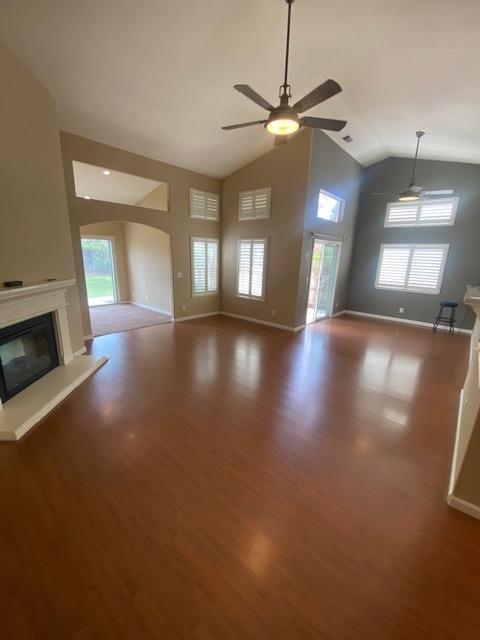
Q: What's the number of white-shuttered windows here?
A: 6